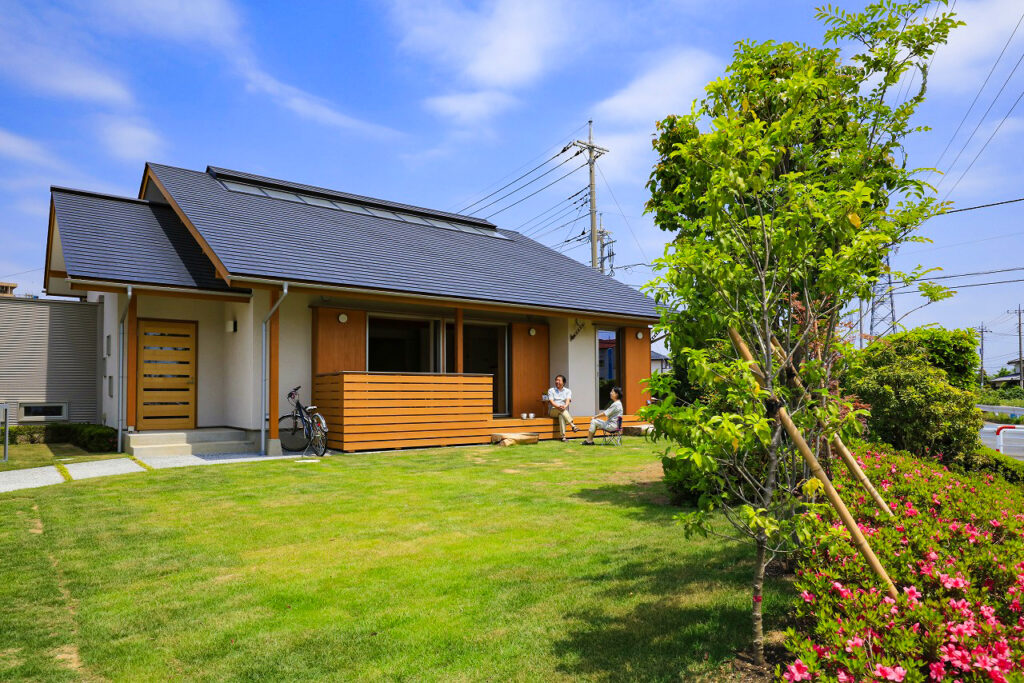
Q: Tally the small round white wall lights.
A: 3